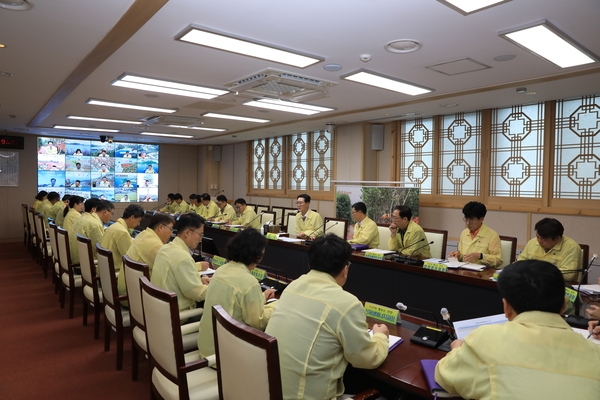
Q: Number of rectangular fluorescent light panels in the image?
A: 12